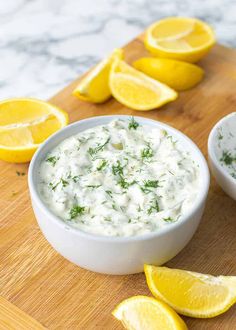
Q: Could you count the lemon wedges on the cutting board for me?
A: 5